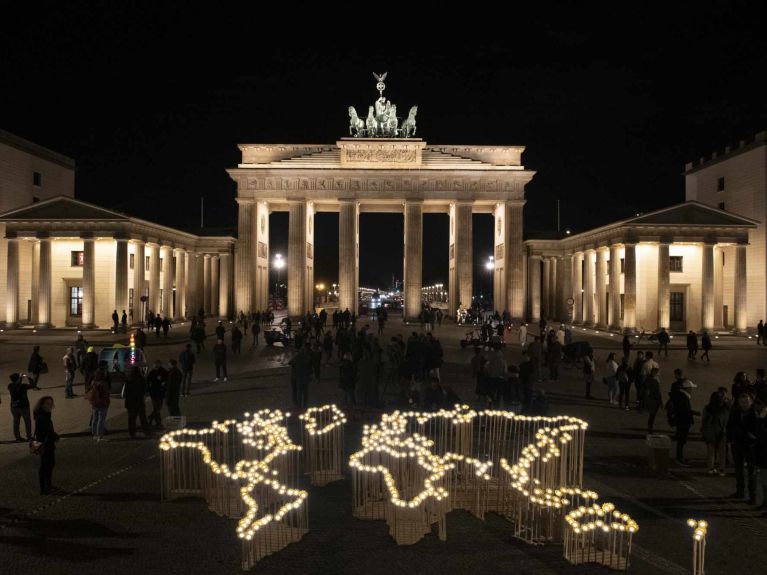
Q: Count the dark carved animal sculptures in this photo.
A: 4